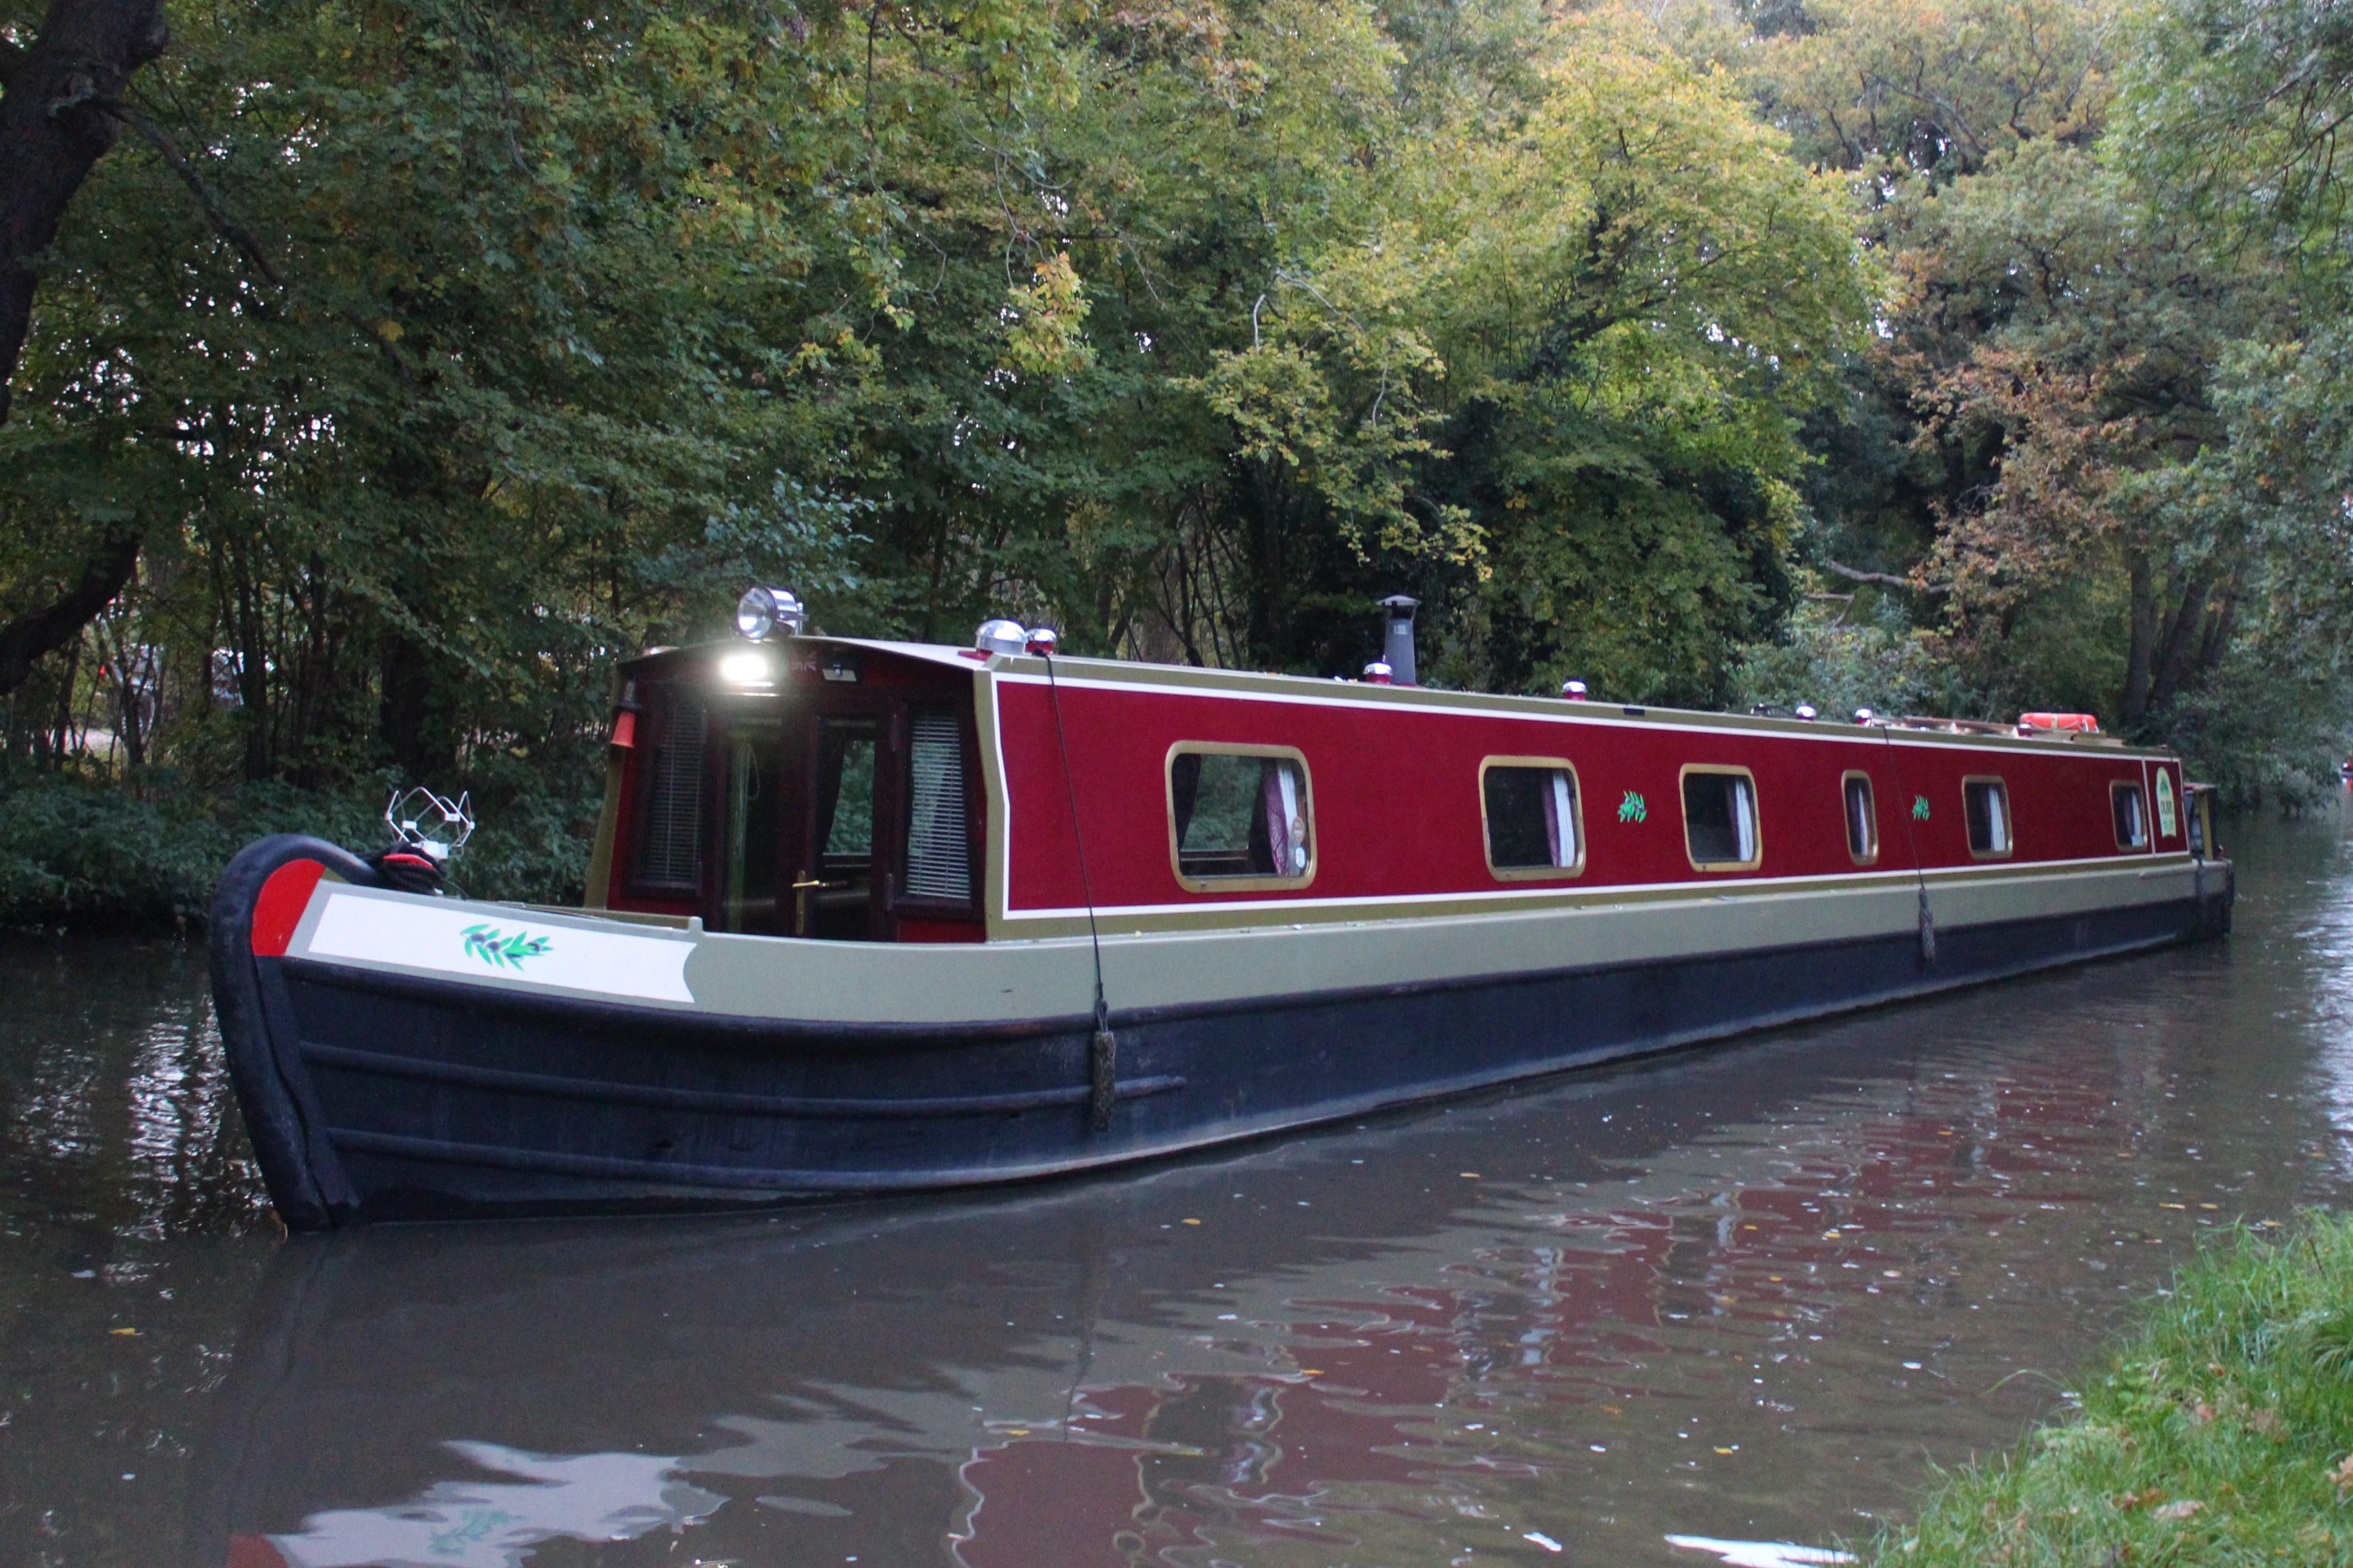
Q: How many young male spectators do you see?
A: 0